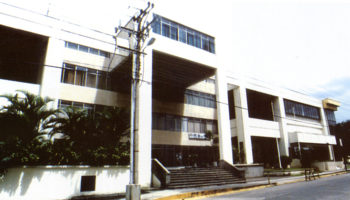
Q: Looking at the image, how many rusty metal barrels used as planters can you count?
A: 0